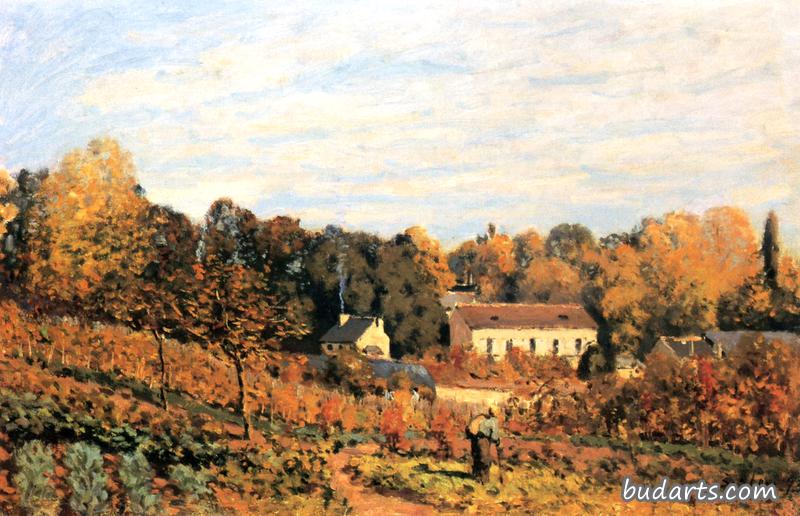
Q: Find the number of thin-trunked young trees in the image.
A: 2